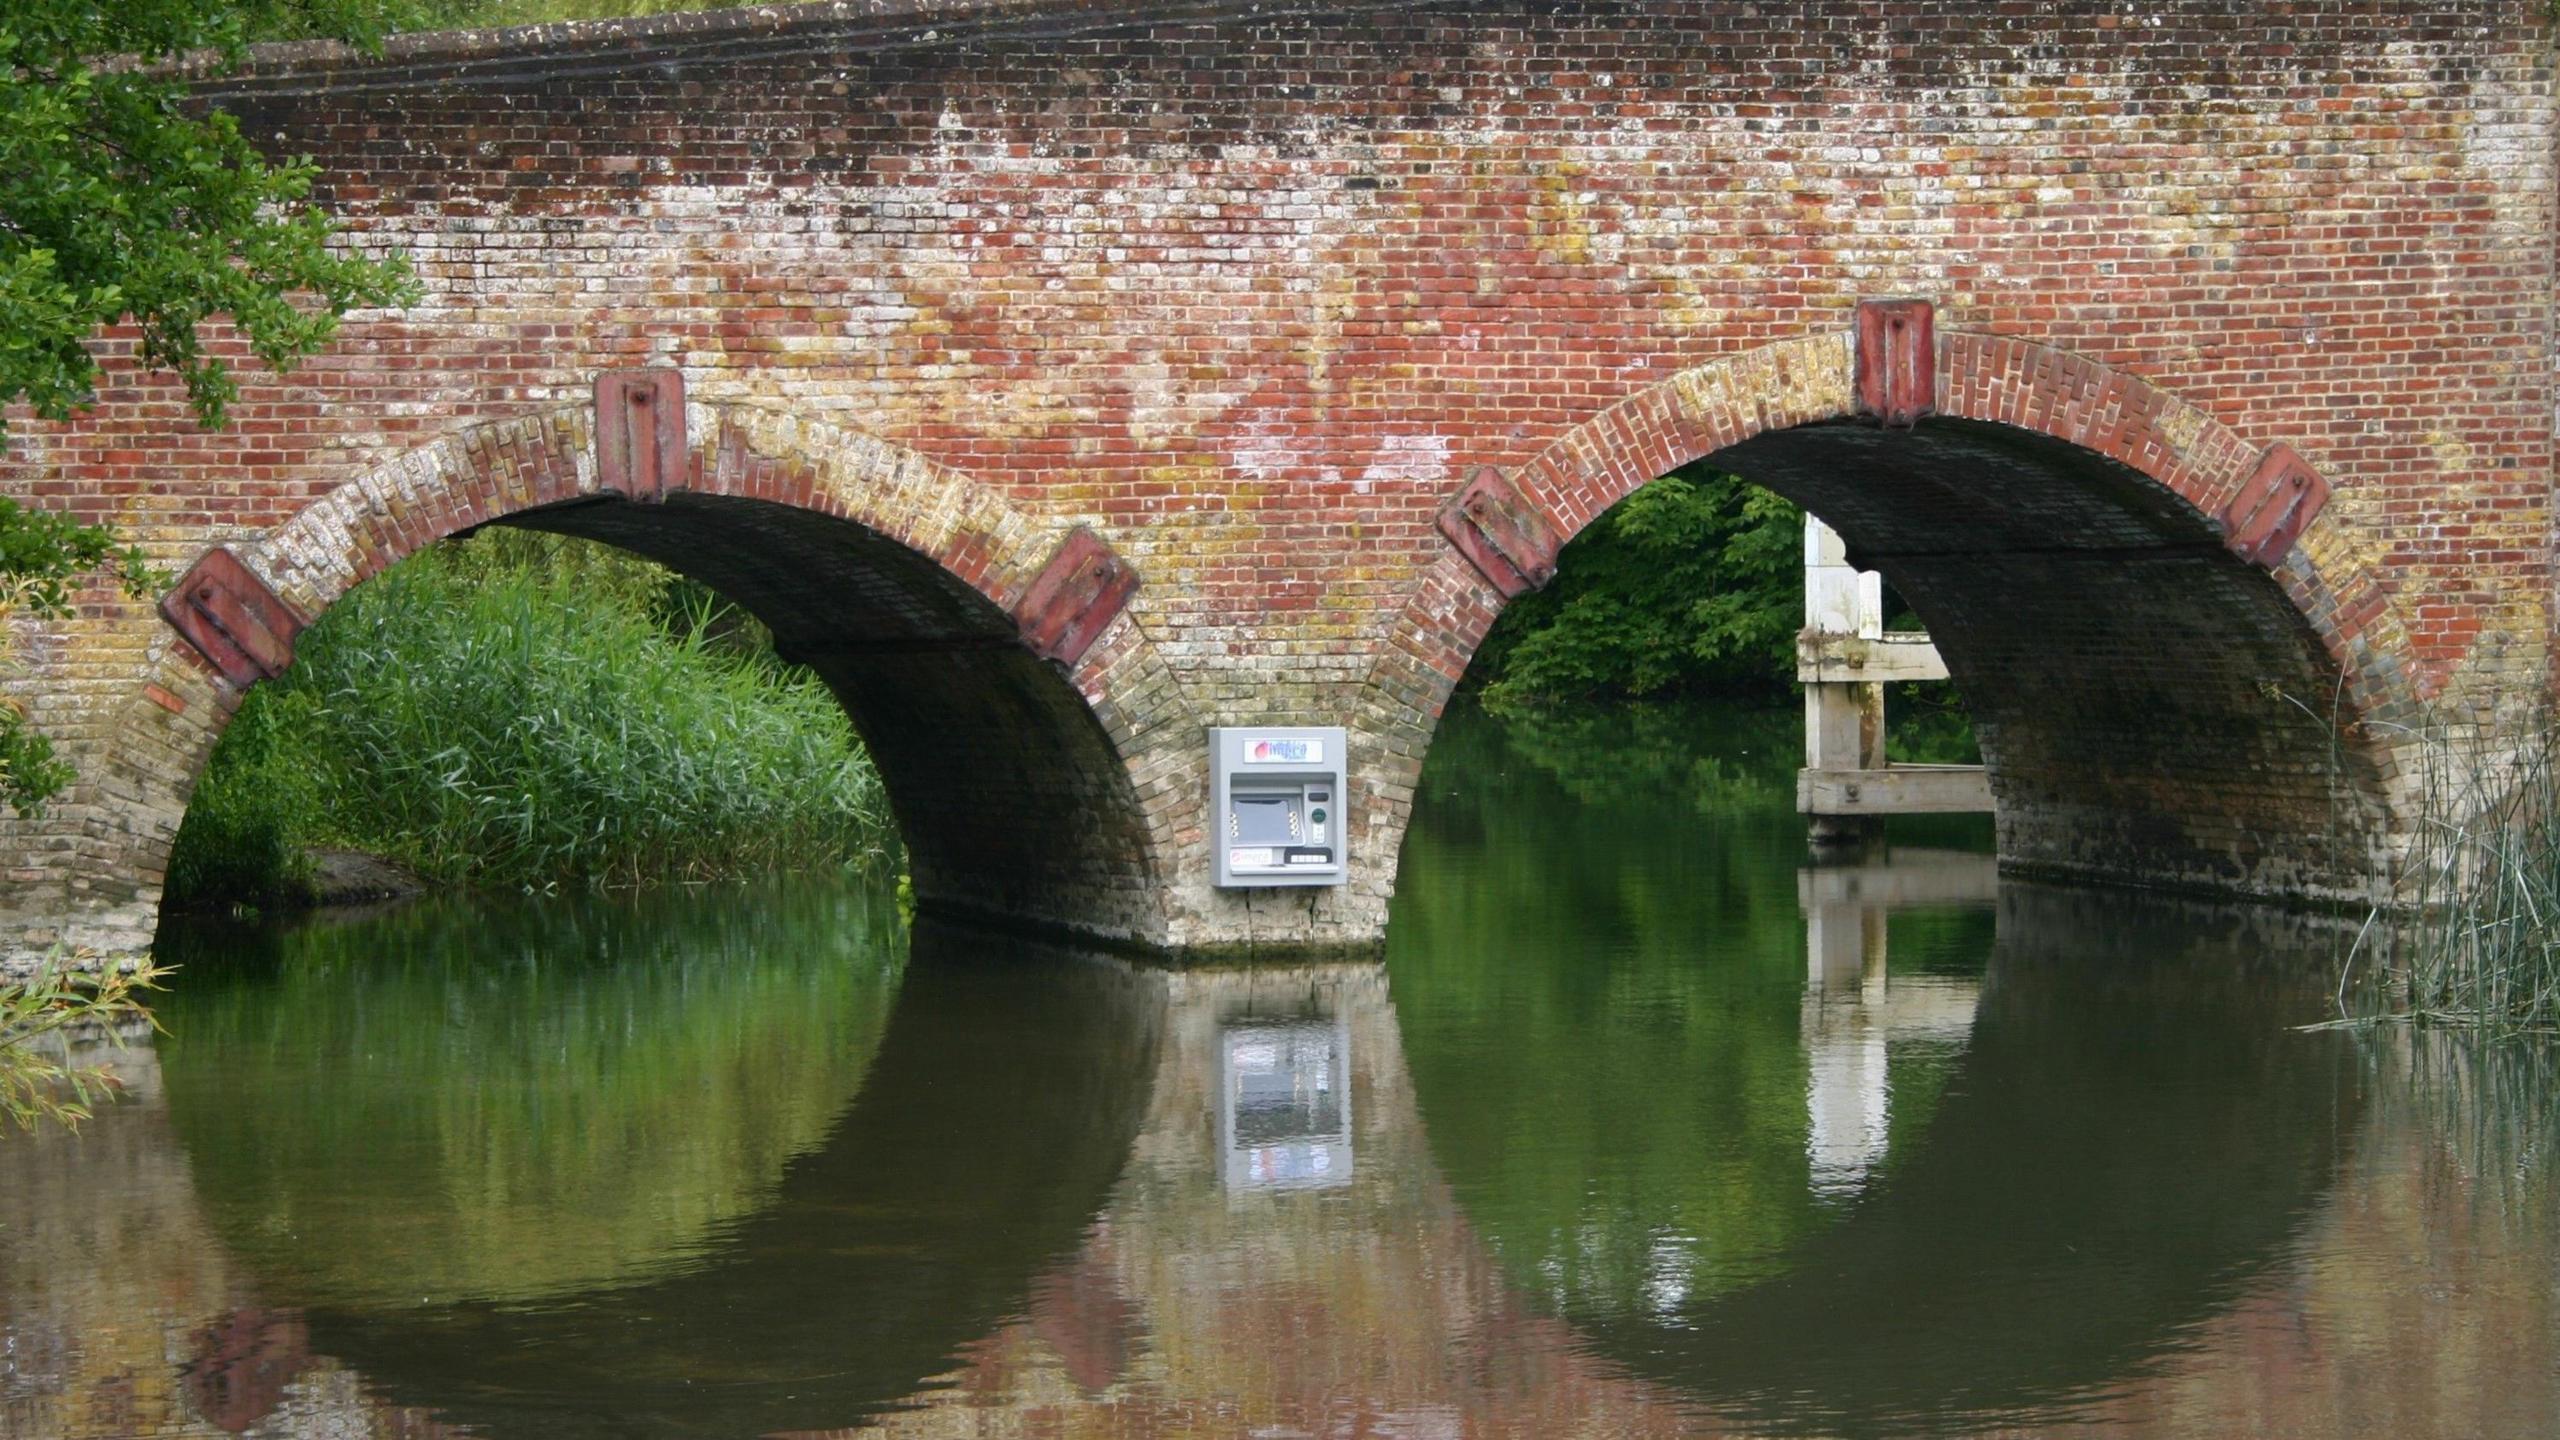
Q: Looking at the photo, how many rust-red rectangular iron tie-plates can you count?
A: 6